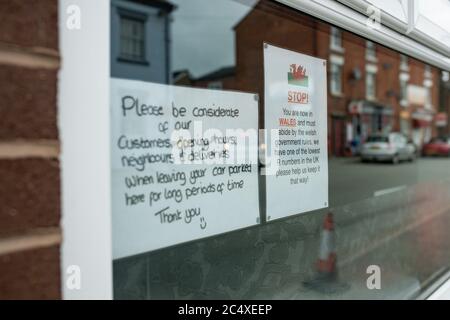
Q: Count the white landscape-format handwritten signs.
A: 1